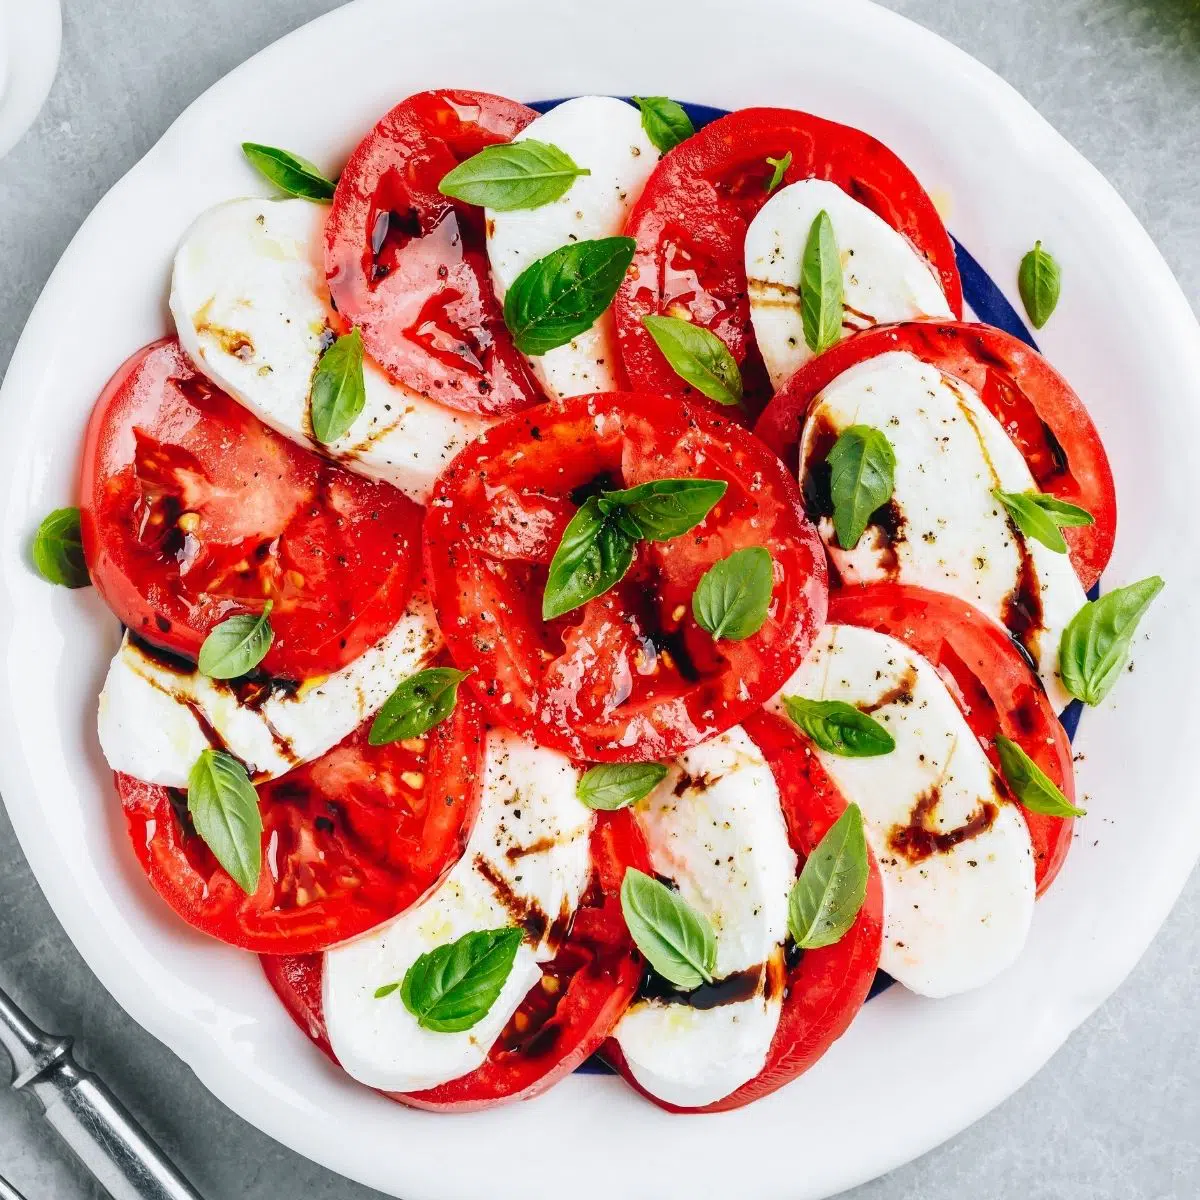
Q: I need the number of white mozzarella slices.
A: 8